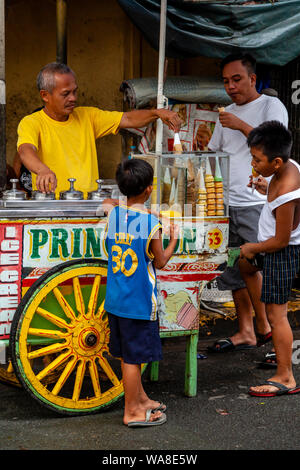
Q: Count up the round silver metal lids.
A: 4